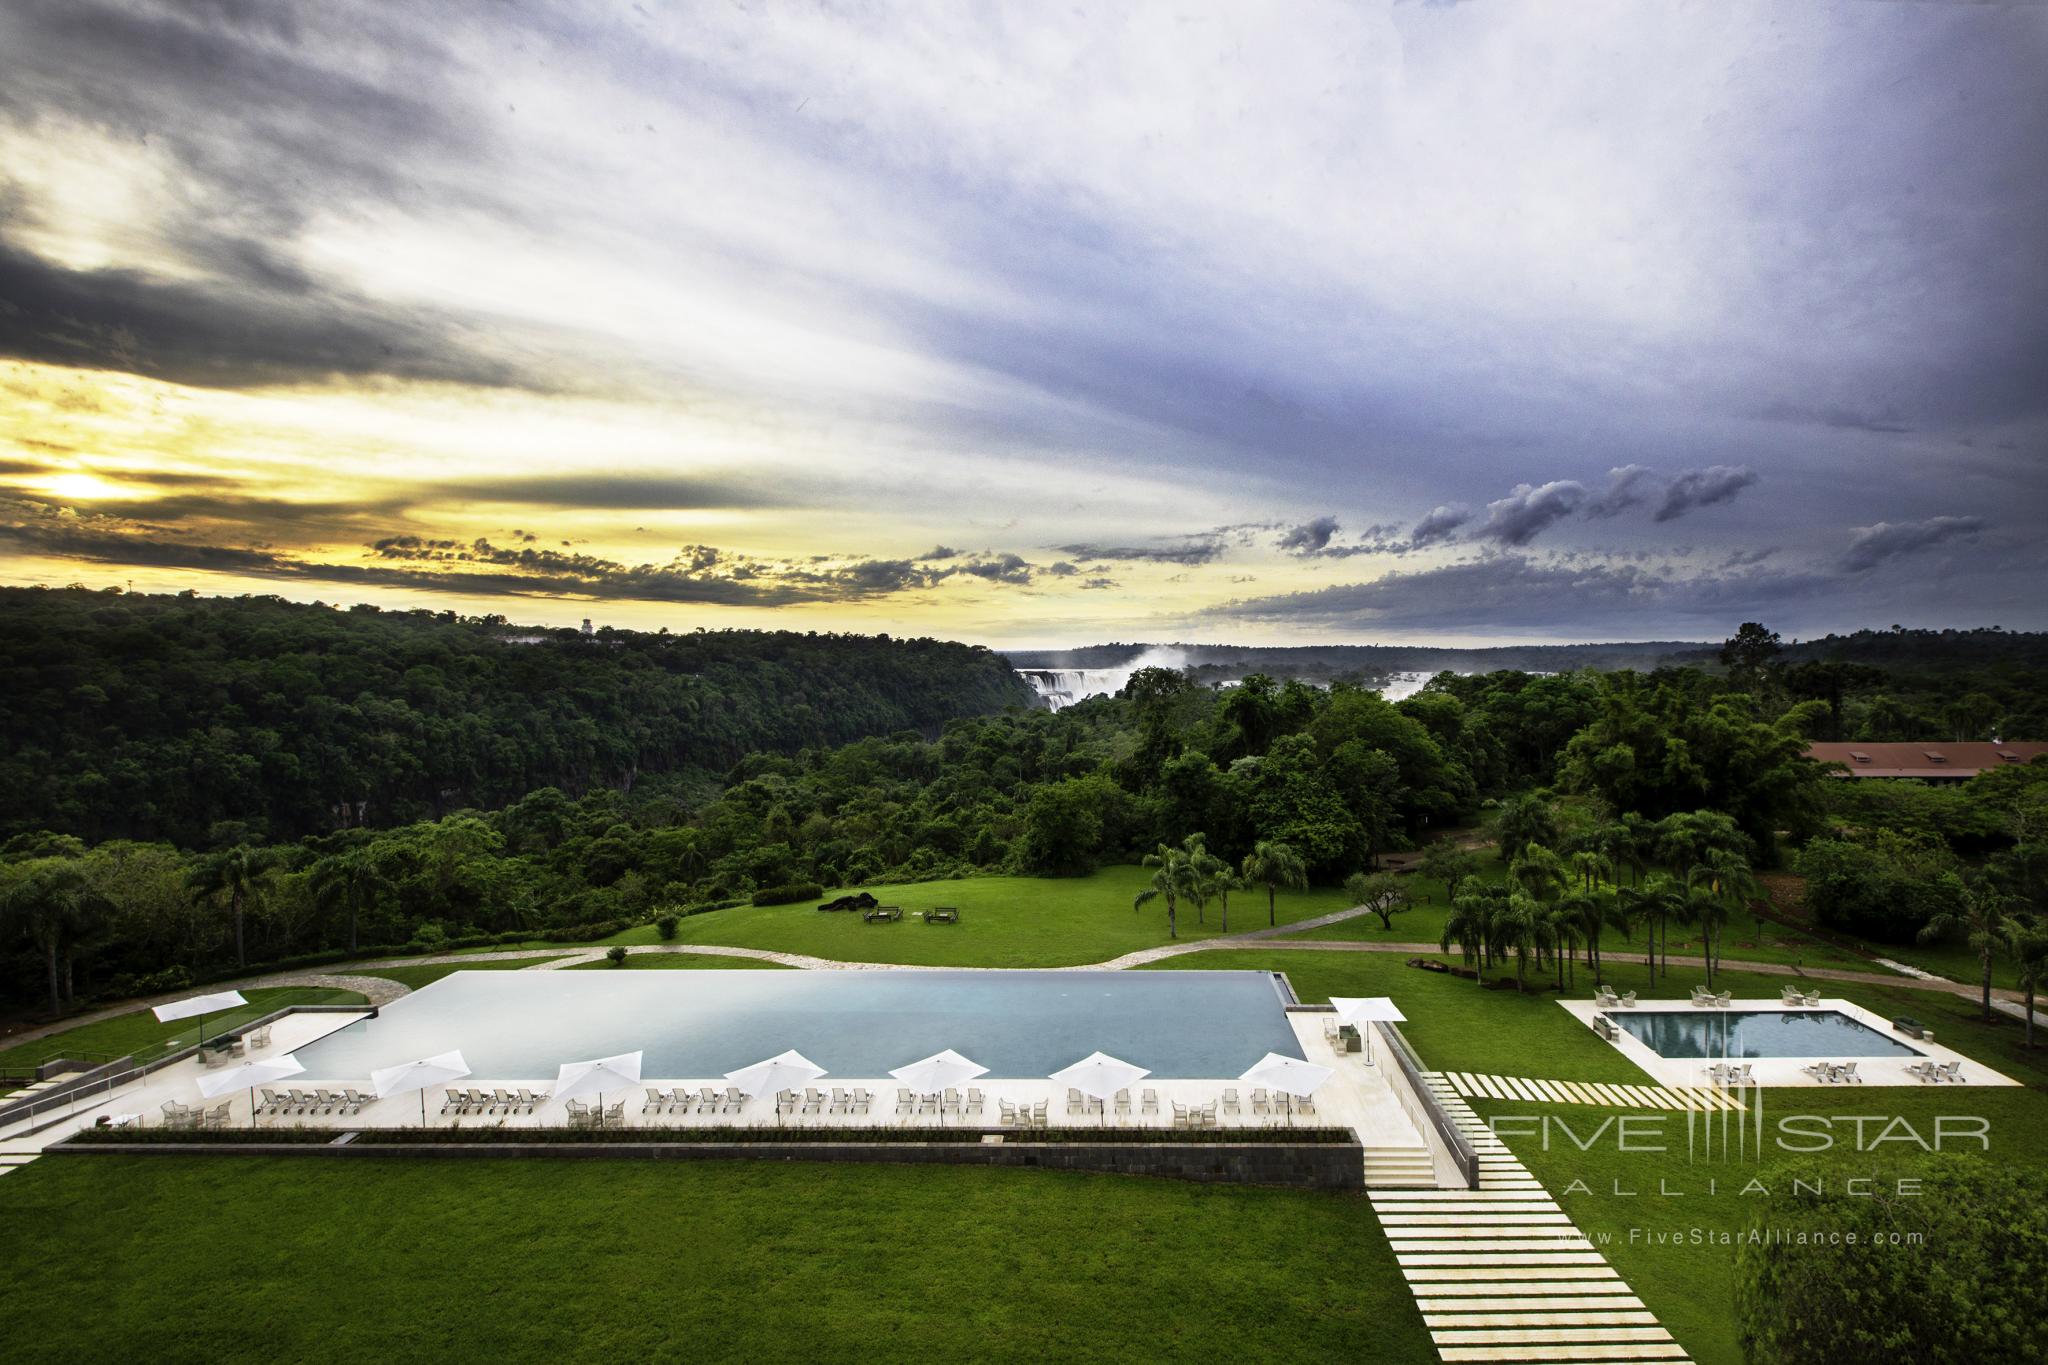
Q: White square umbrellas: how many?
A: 9